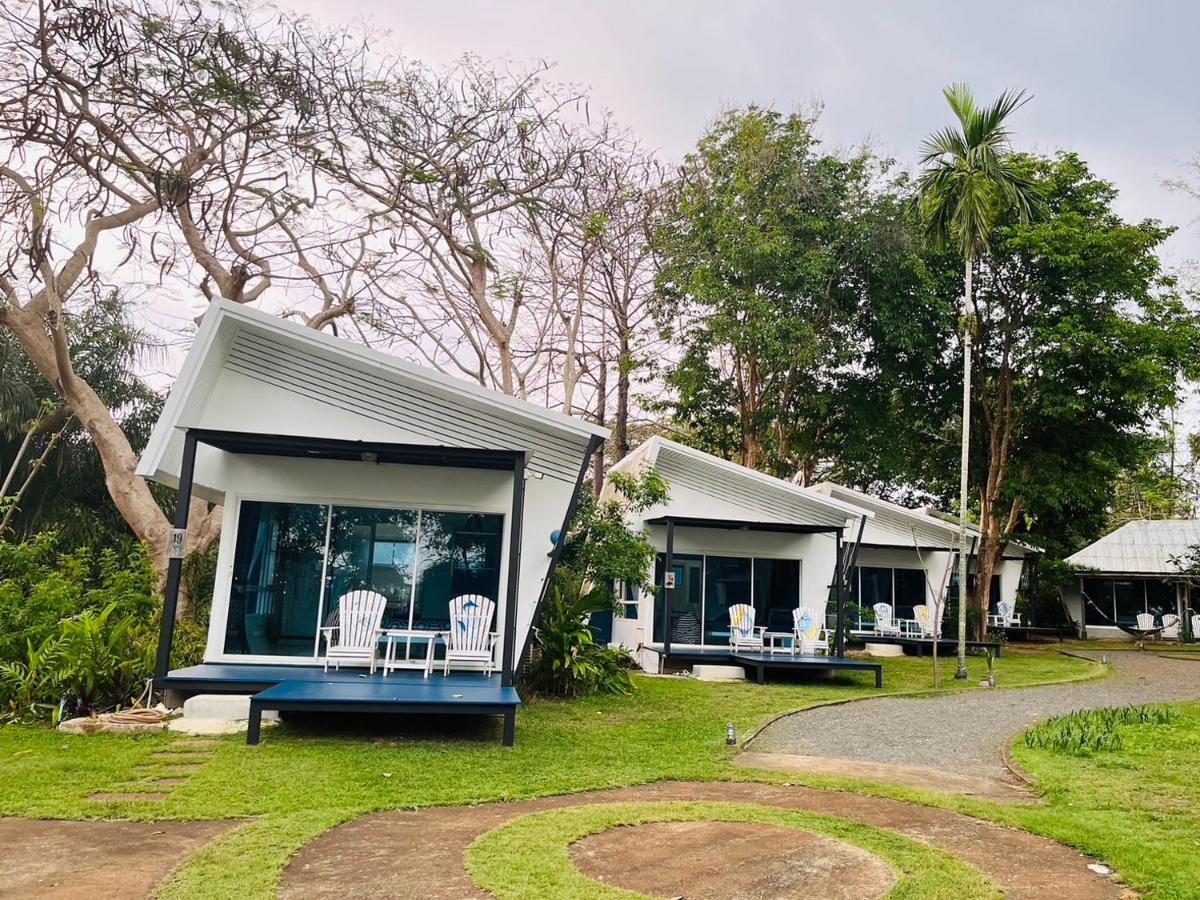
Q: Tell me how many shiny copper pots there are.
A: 0